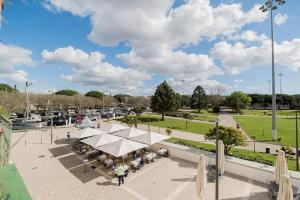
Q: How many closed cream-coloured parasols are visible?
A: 4